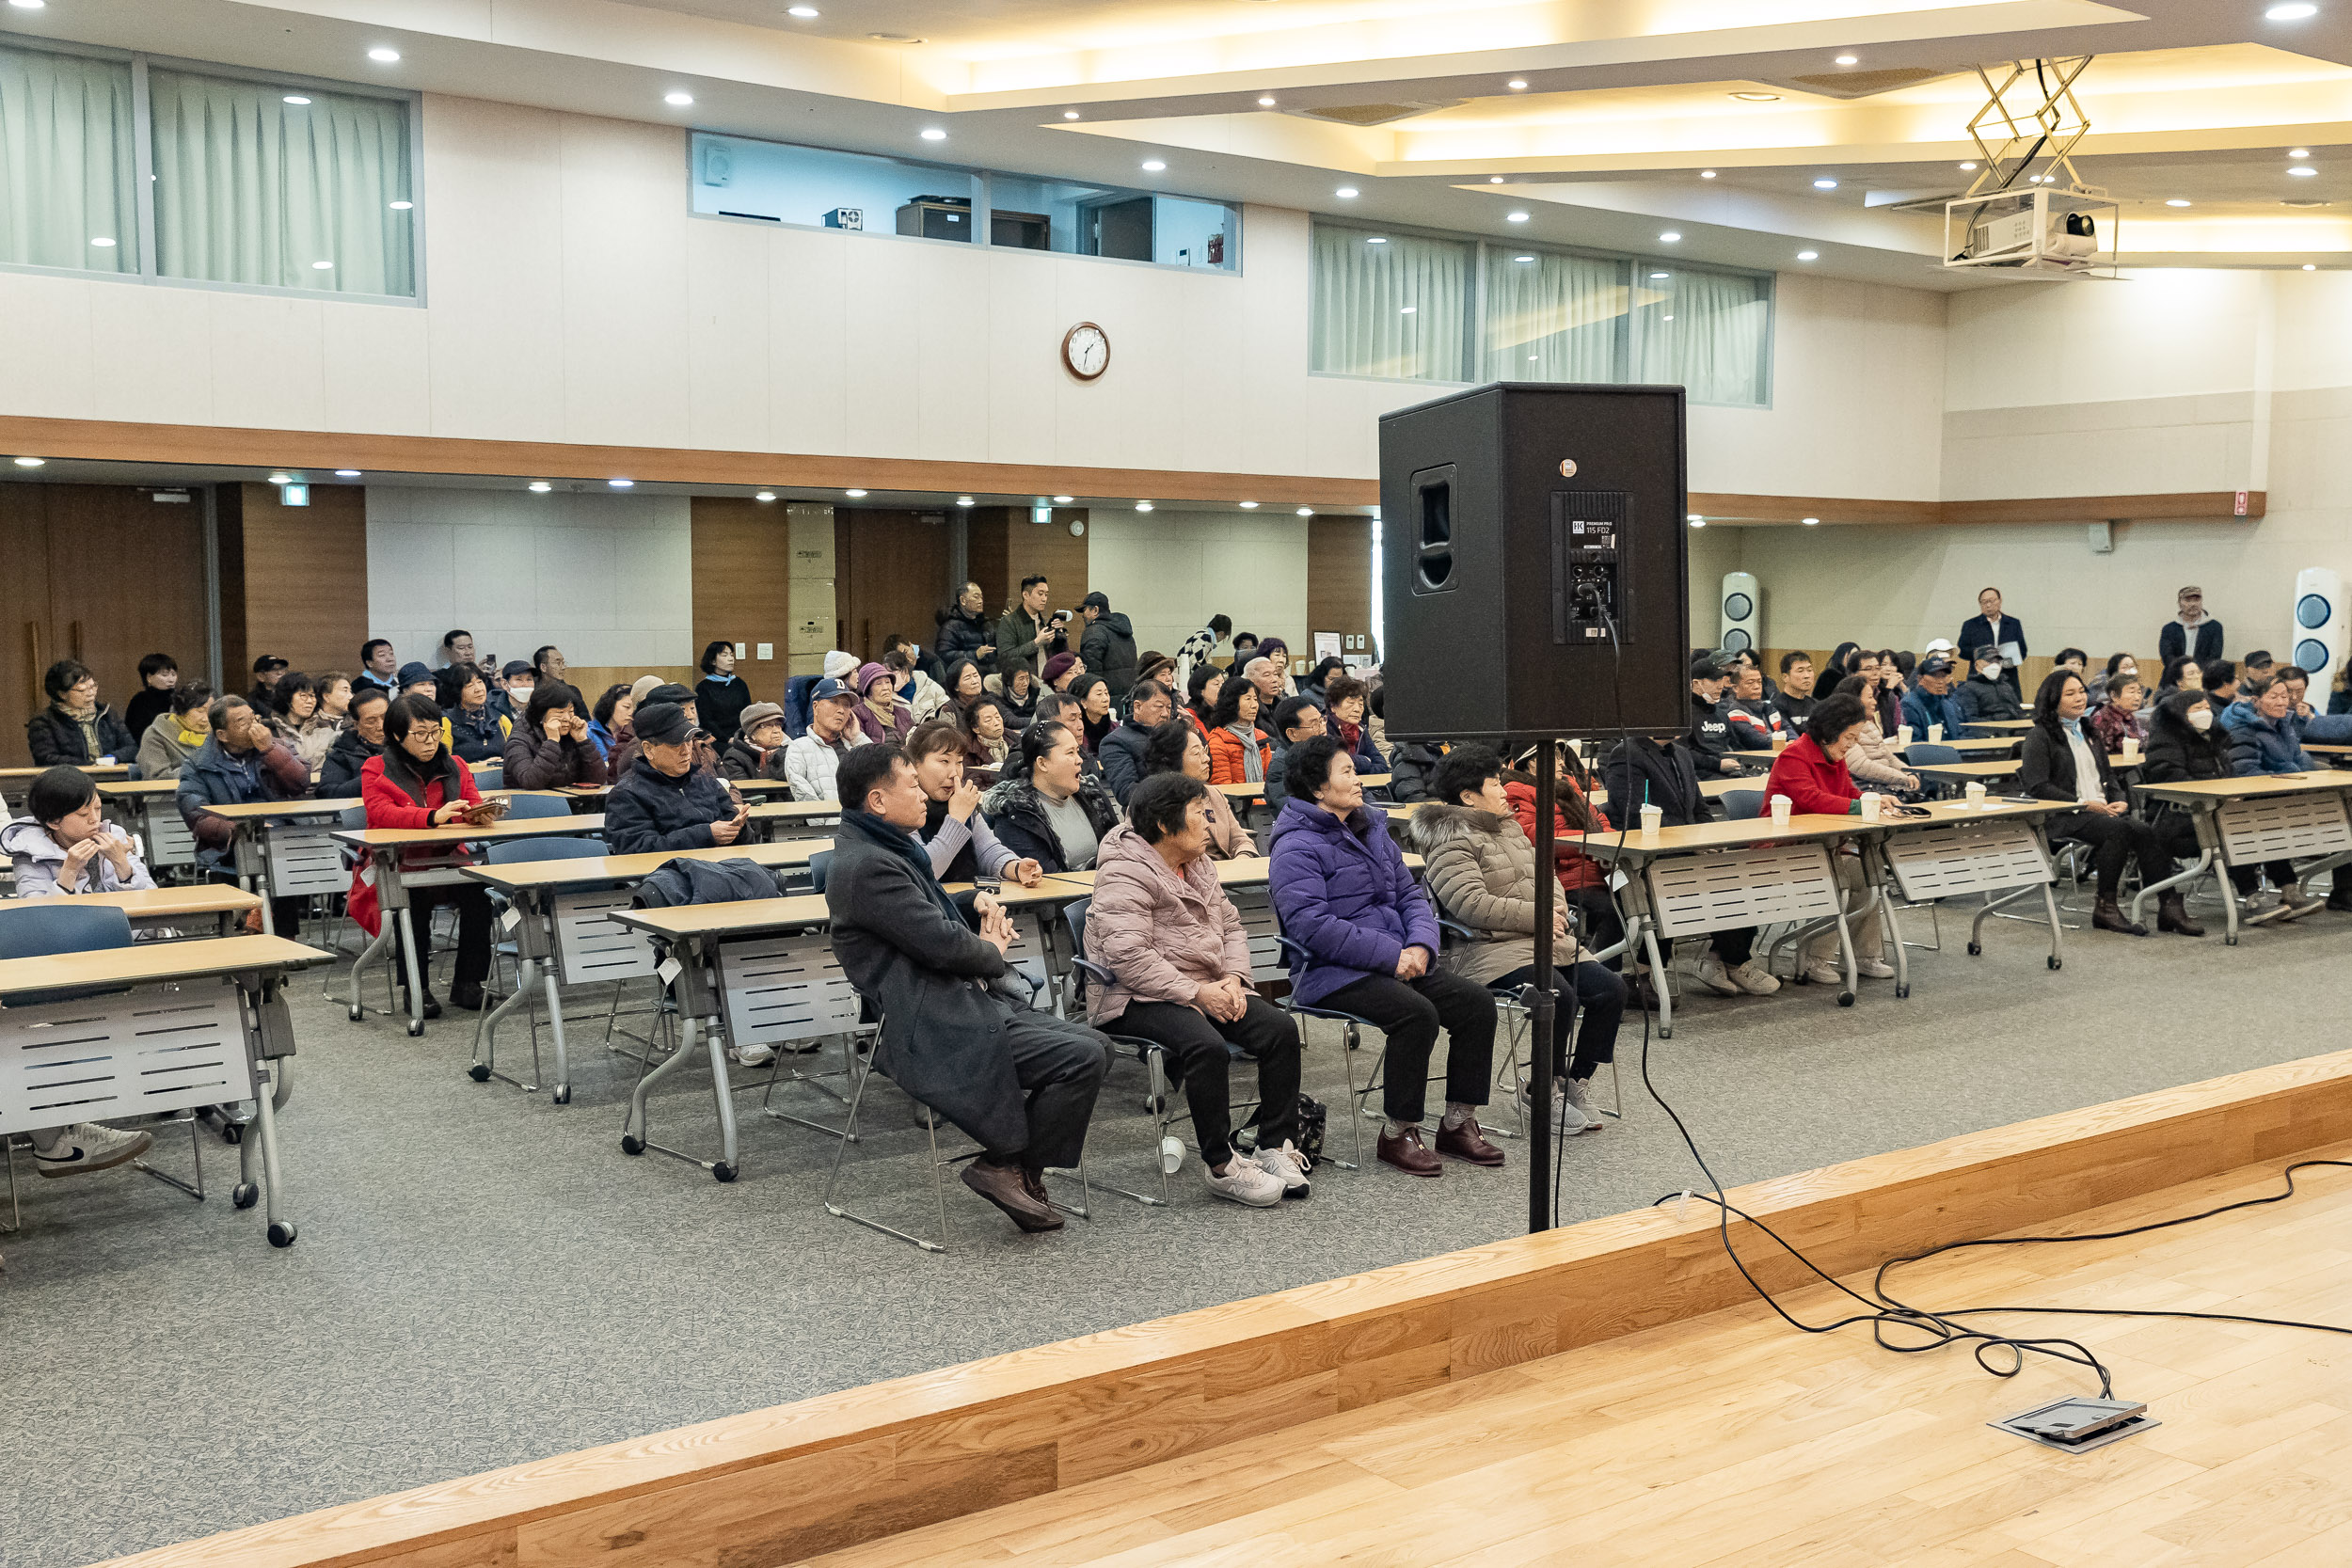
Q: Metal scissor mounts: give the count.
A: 1